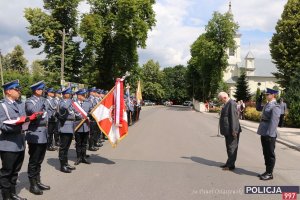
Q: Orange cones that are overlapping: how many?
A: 0